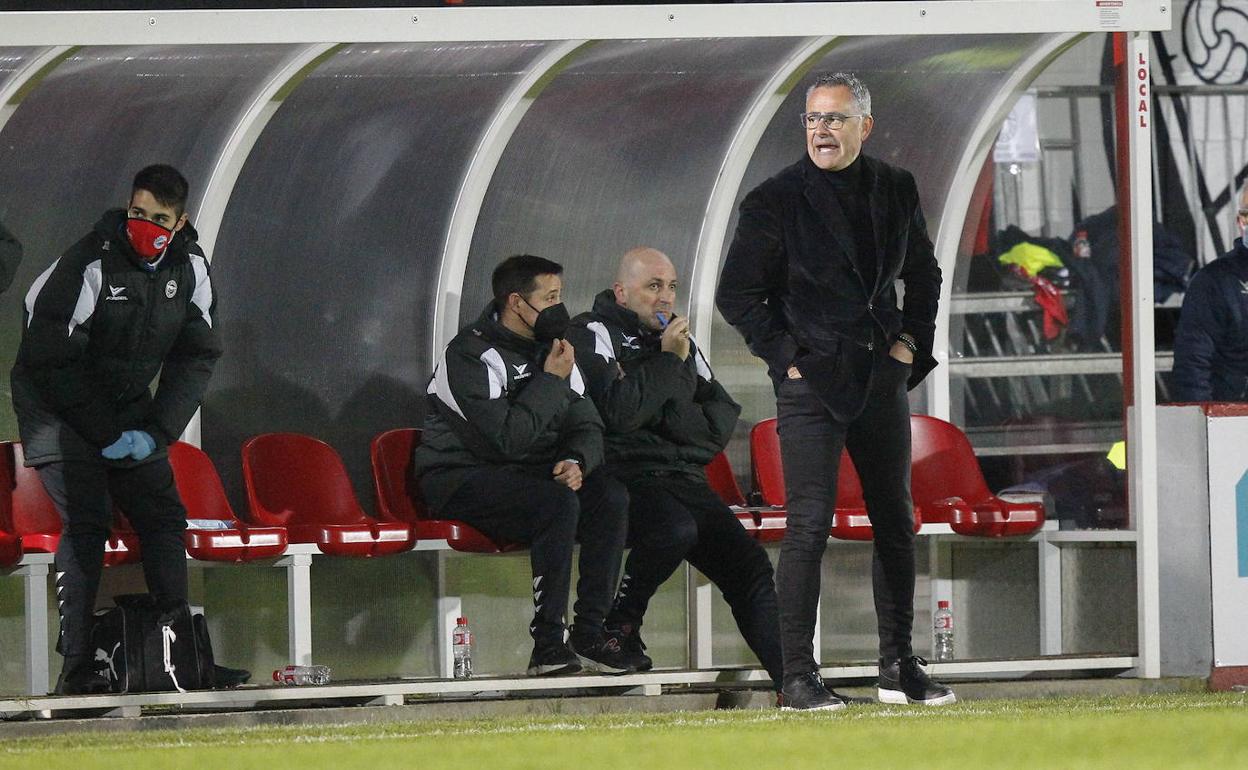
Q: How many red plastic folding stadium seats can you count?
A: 8